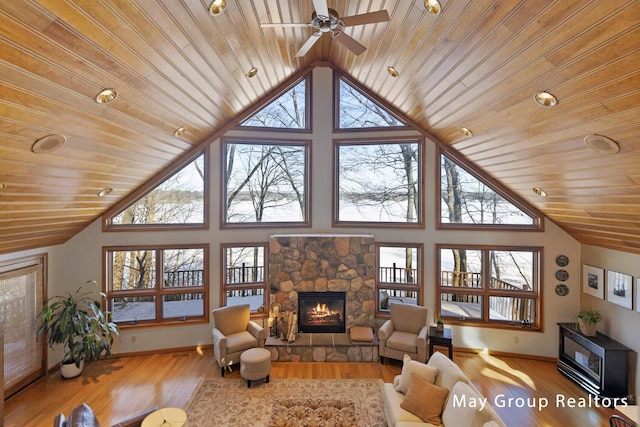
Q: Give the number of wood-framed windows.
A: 10